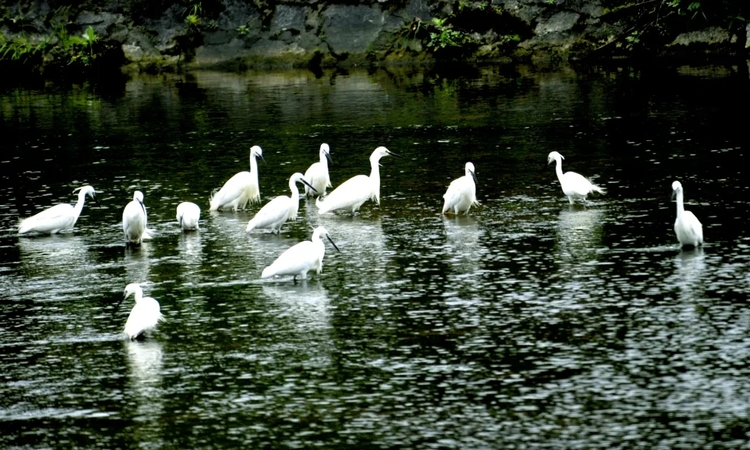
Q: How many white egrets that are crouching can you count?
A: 1